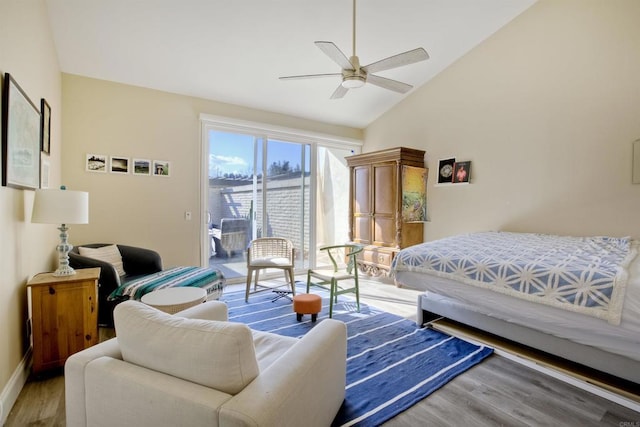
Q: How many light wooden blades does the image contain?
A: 5